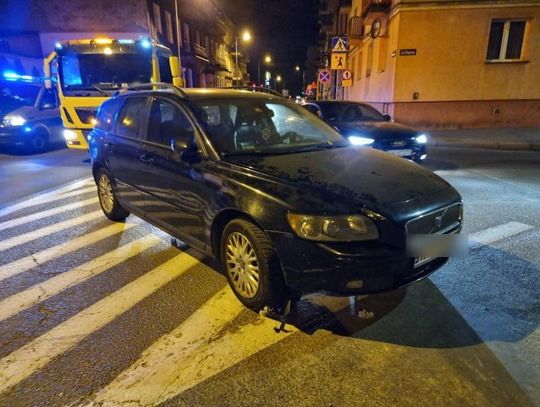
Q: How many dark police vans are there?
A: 1